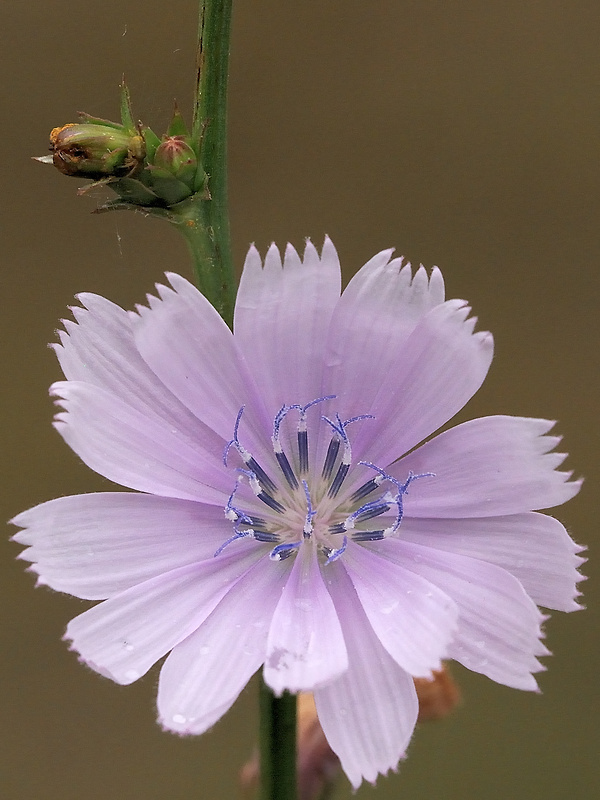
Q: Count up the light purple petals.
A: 15